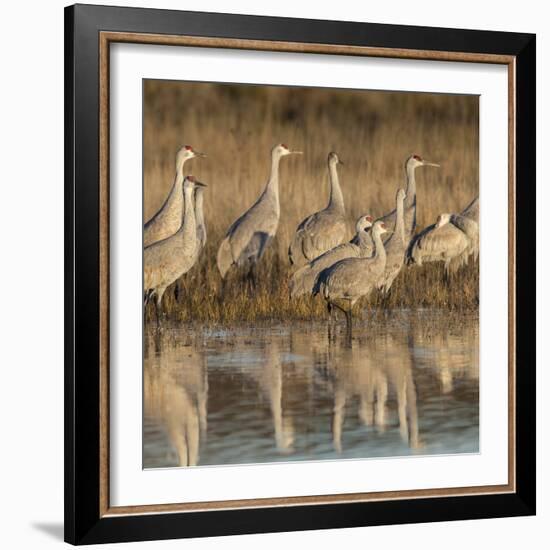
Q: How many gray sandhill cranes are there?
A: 11